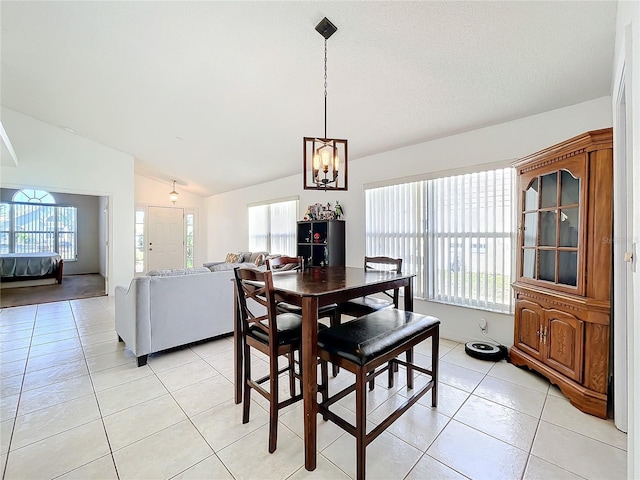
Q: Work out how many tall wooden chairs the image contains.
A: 3